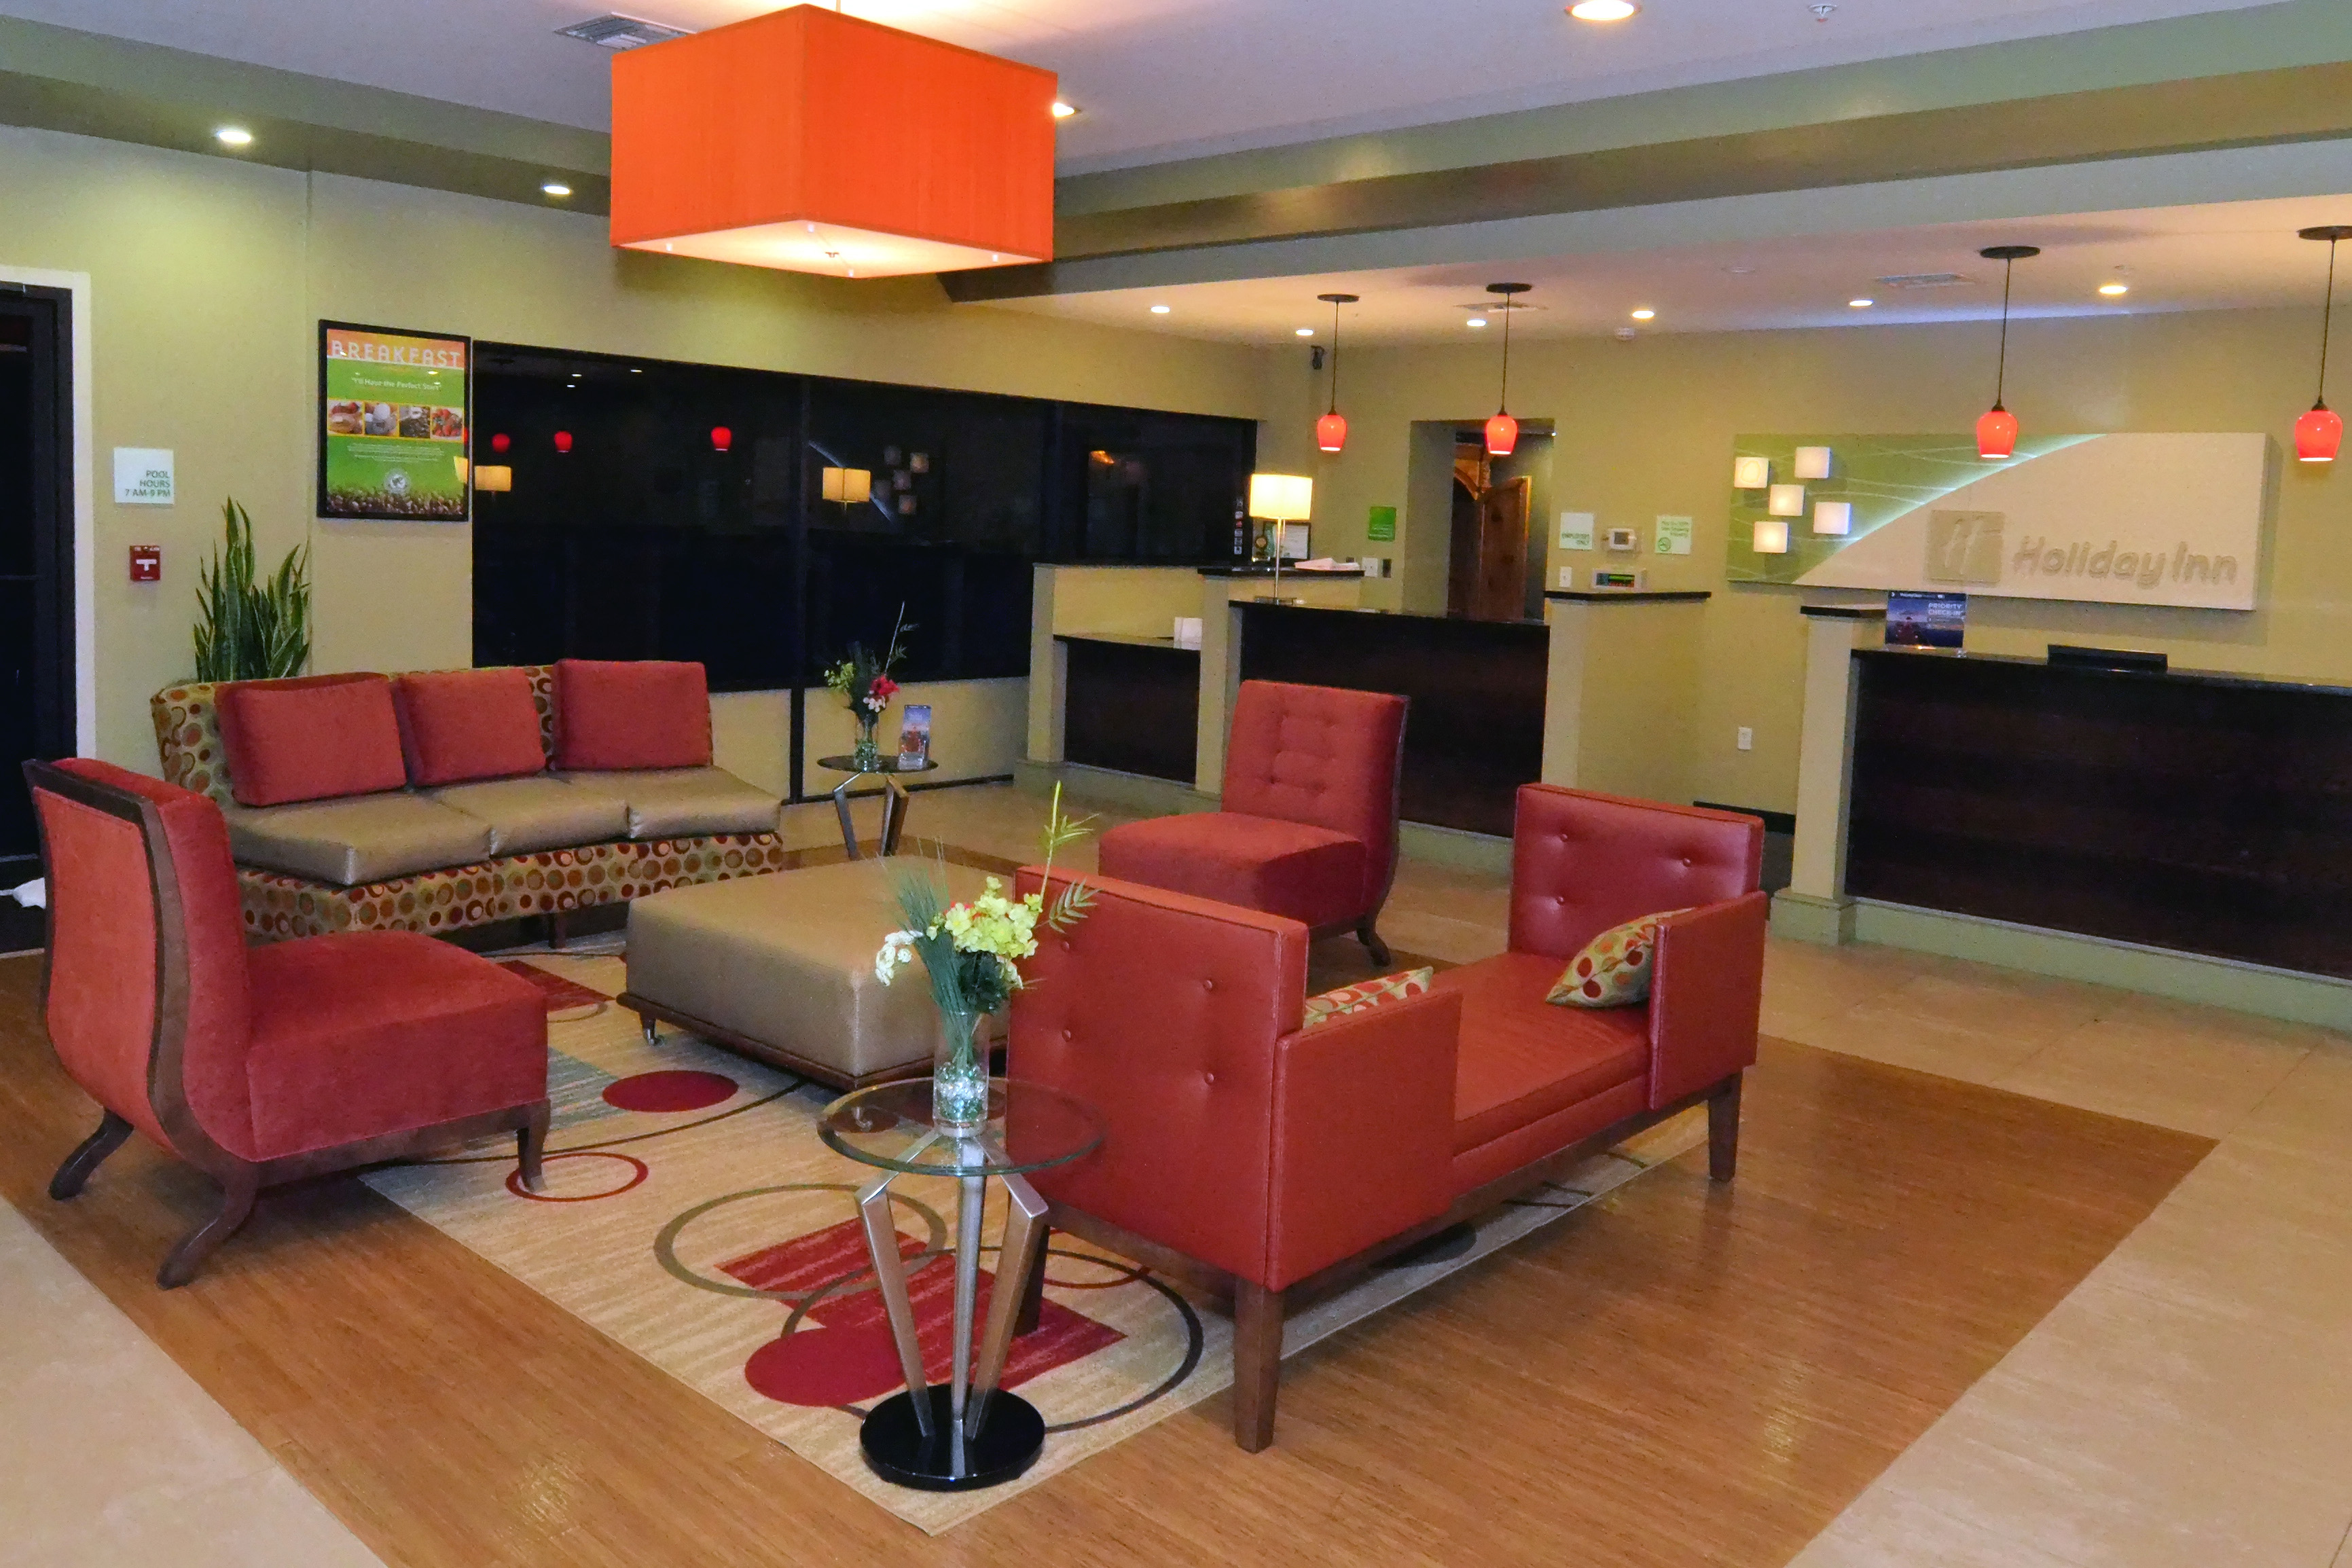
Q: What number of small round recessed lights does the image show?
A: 10